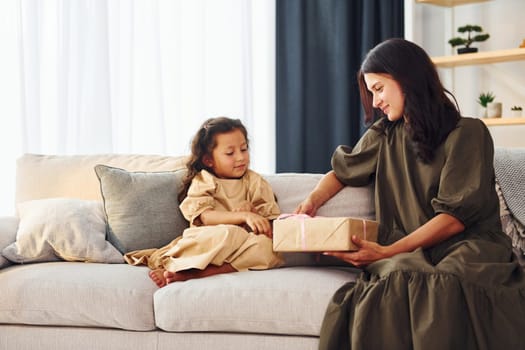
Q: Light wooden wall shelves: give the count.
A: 3